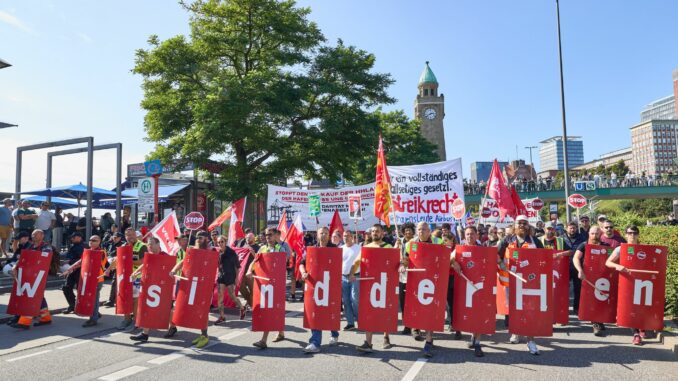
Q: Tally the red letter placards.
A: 14